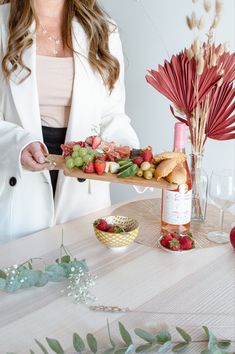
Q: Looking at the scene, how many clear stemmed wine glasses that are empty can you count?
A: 1